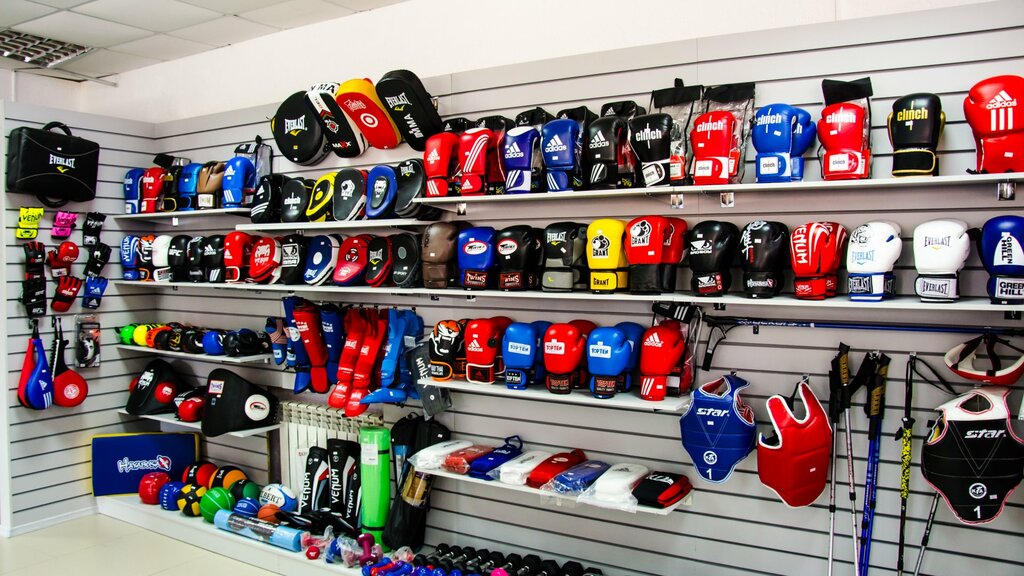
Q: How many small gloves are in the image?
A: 9